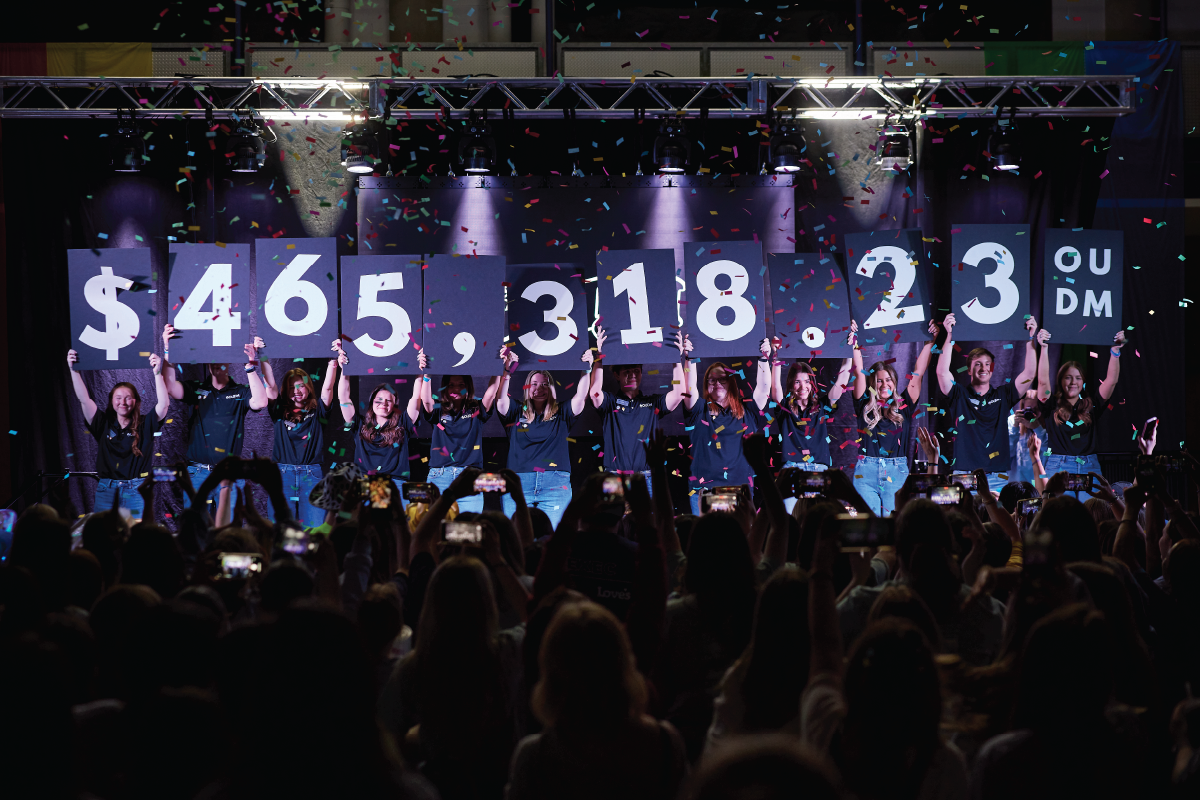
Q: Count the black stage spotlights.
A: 8